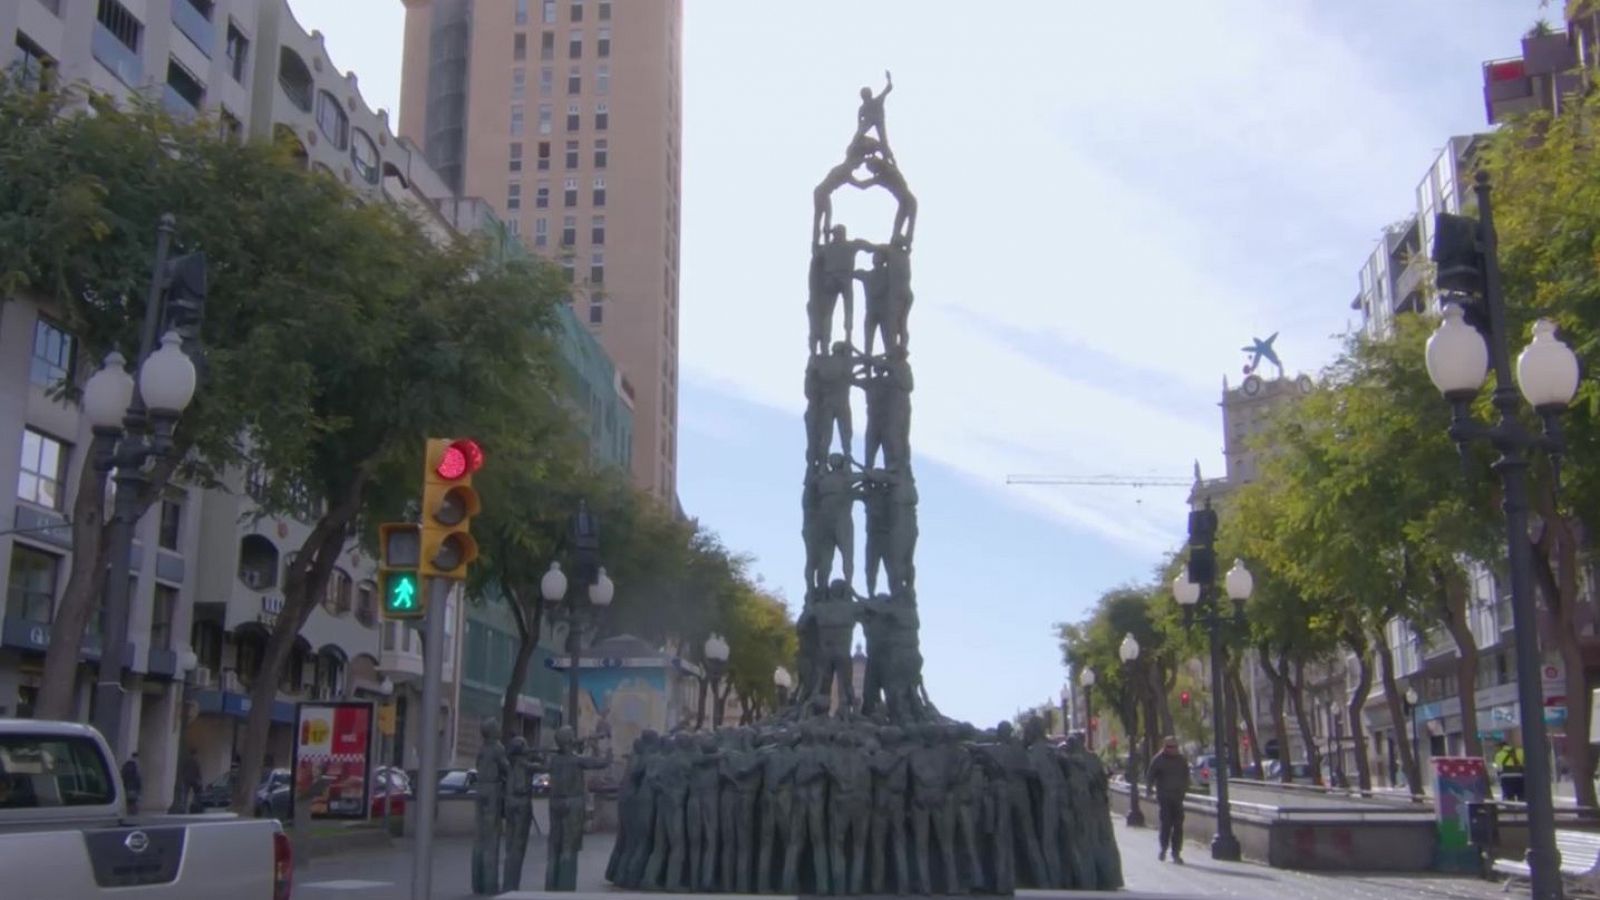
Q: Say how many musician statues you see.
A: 3